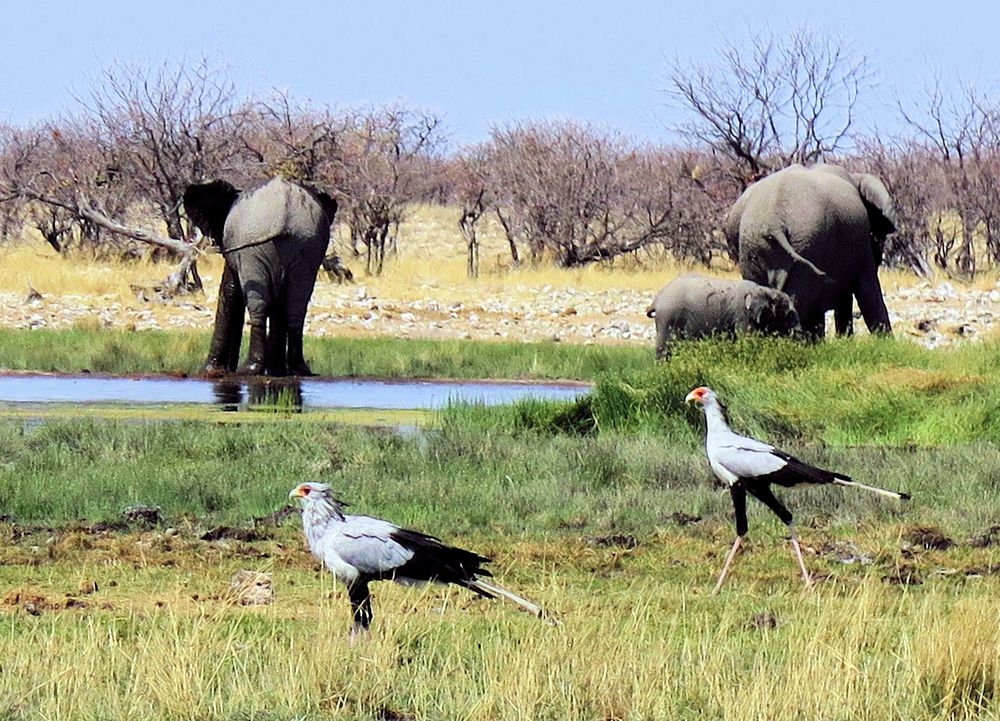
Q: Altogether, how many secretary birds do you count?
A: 2